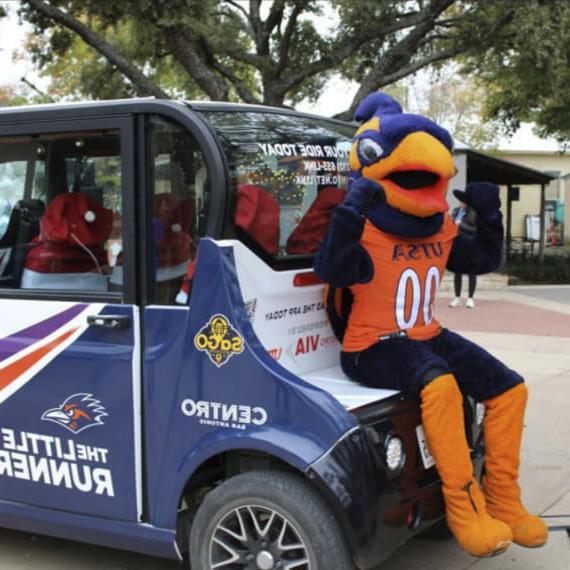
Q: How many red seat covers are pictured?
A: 4